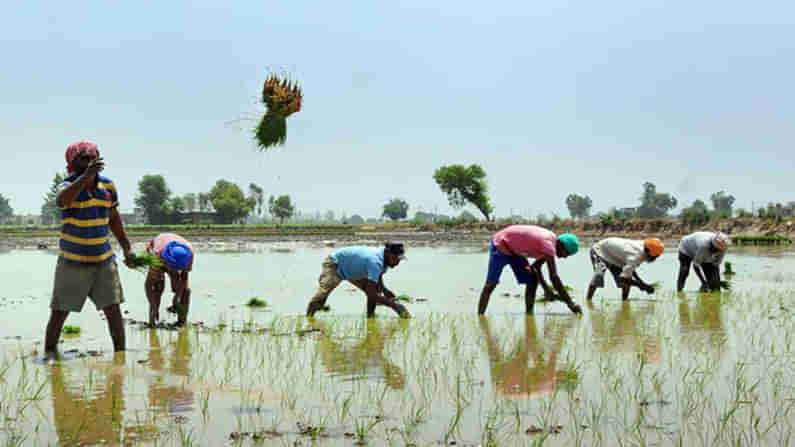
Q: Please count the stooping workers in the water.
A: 5